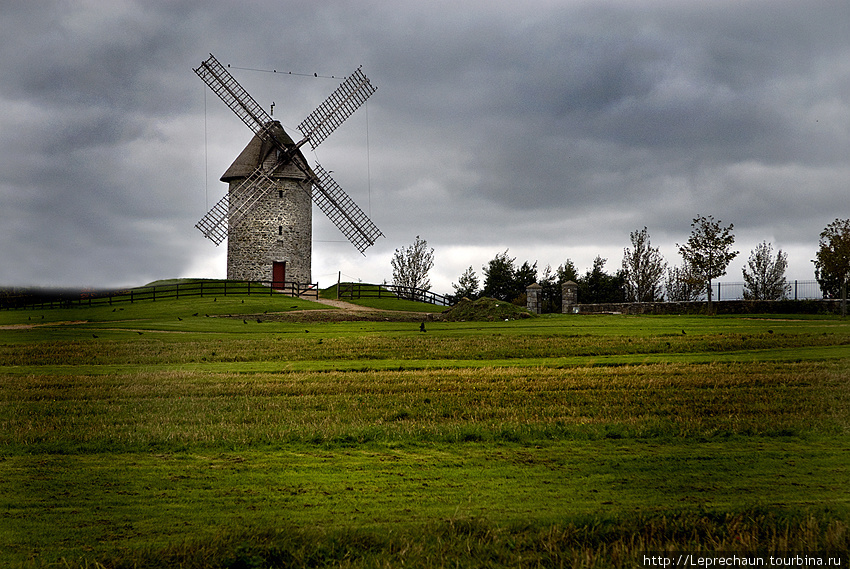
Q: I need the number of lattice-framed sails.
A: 4